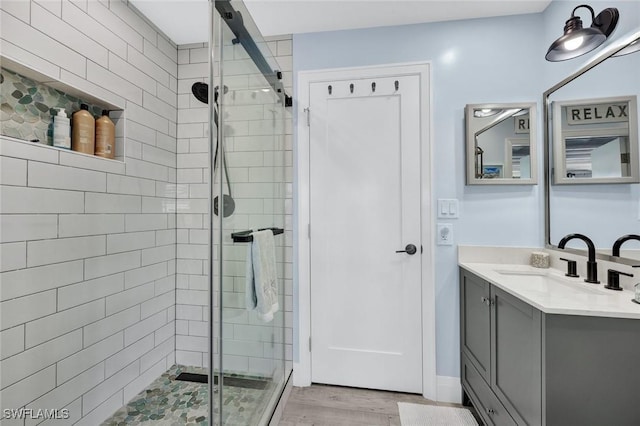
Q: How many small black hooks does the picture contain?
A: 4